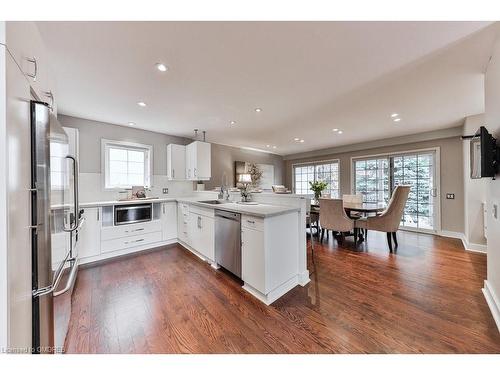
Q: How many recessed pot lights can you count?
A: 13